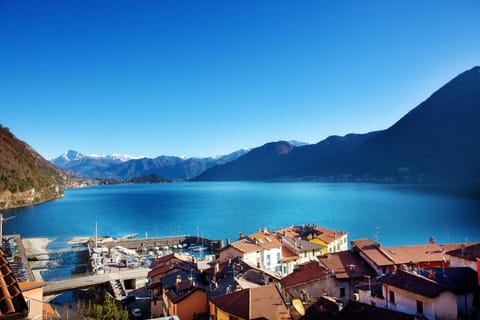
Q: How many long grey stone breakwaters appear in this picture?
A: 1